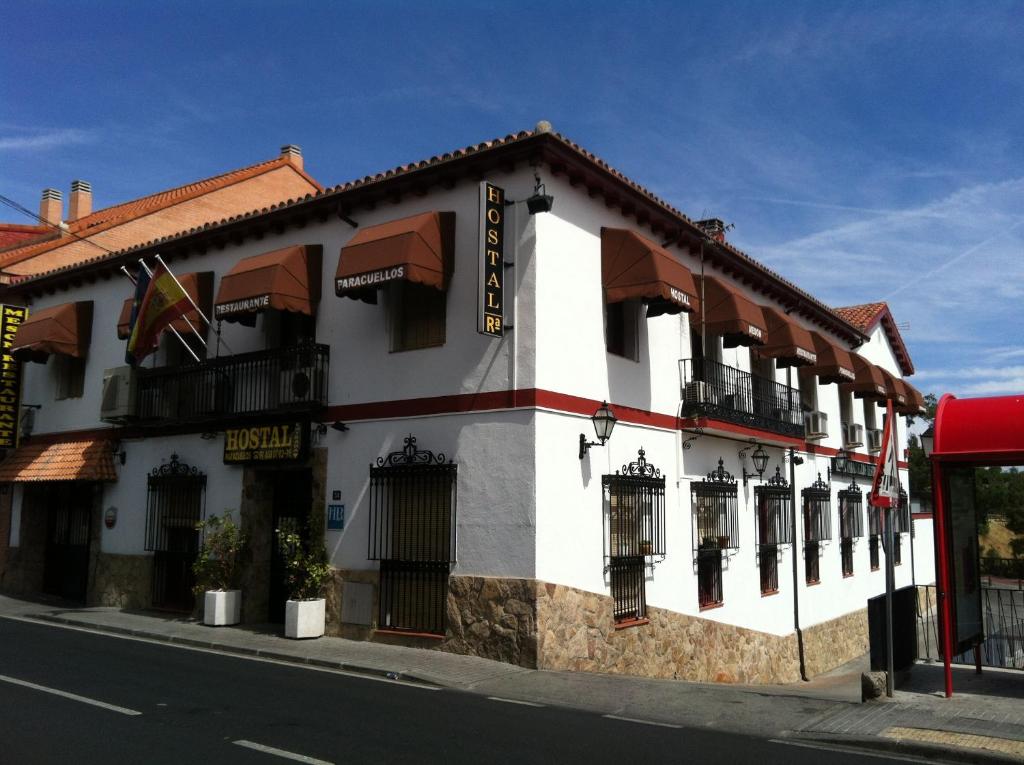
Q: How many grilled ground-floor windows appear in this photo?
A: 9